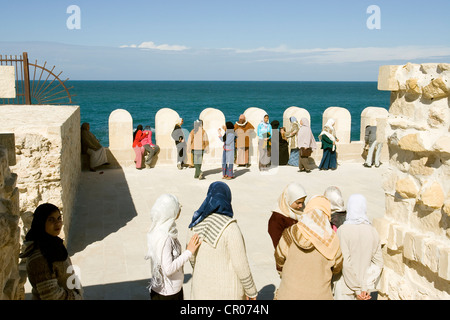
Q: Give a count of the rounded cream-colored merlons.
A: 7